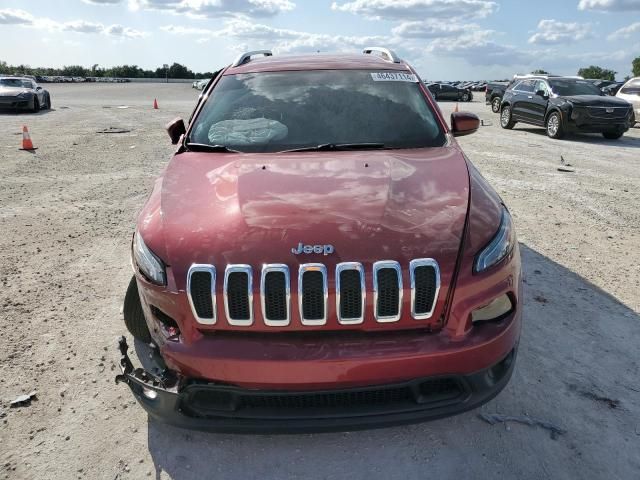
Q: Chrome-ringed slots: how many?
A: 7